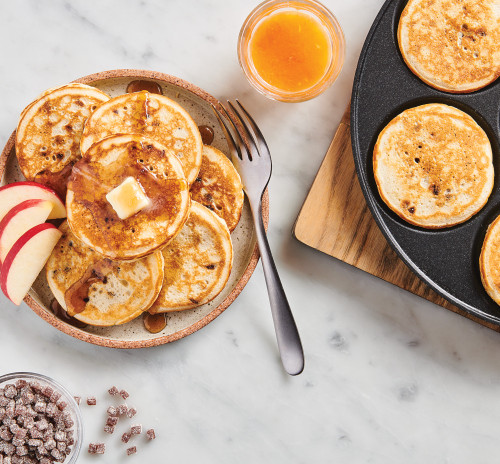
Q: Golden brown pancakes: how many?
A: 9